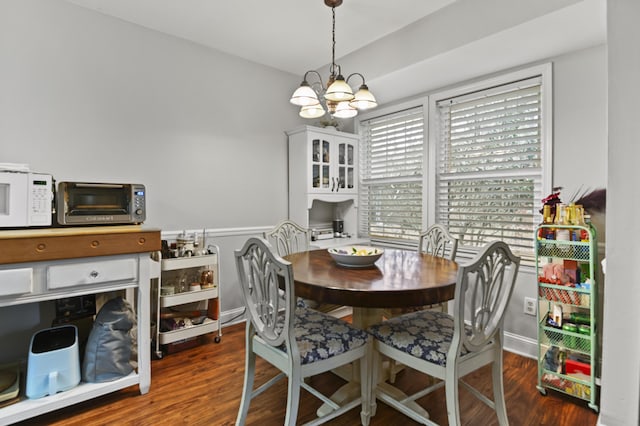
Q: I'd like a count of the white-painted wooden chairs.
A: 4